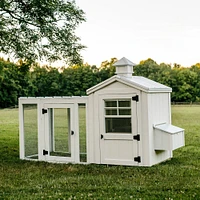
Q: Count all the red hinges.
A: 0